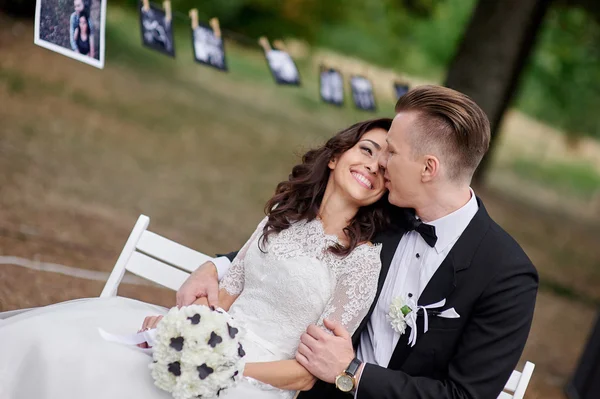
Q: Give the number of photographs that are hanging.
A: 7